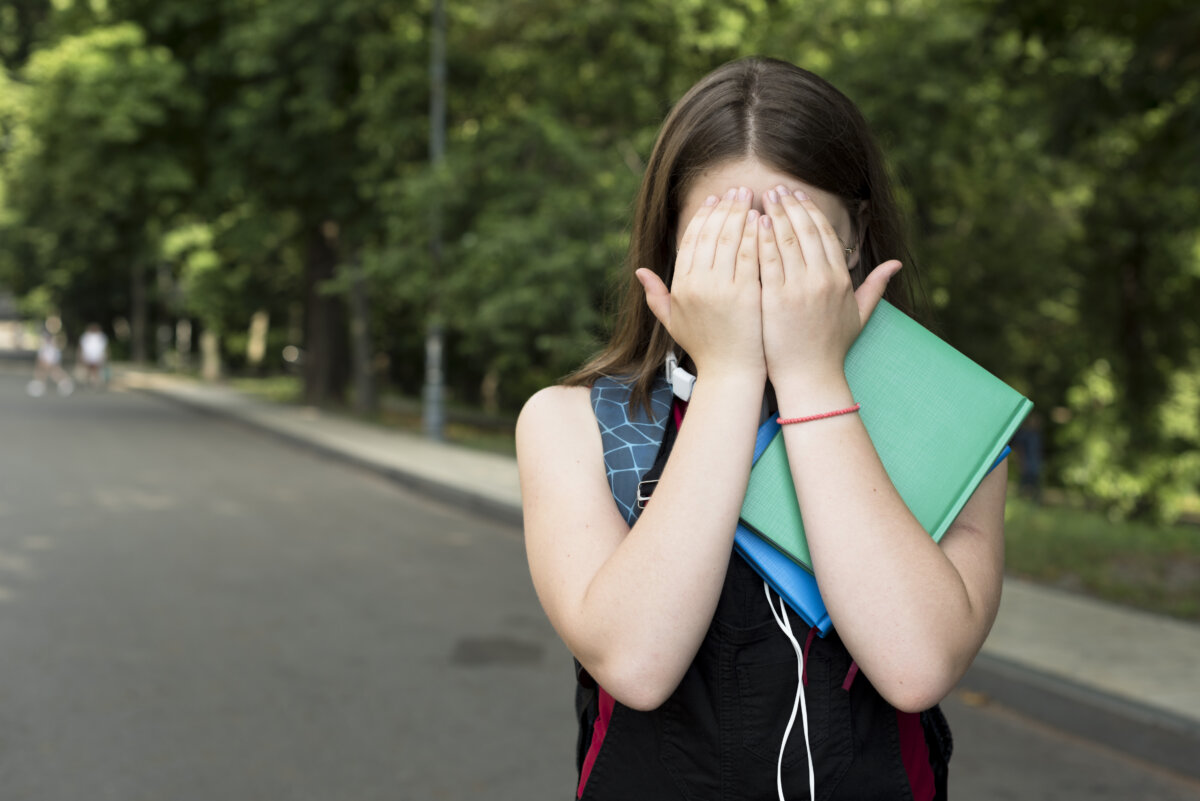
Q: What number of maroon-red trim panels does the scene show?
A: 2